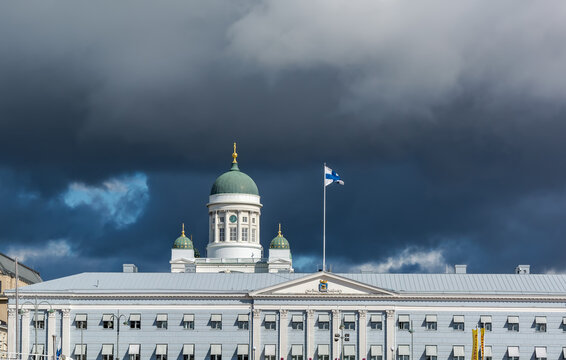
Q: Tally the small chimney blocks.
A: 3